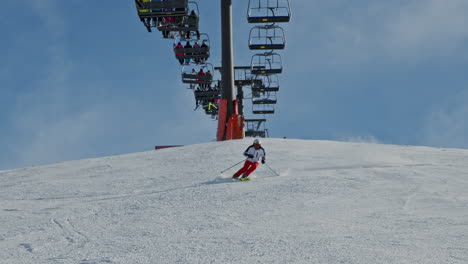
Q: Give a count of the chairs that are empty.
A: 6